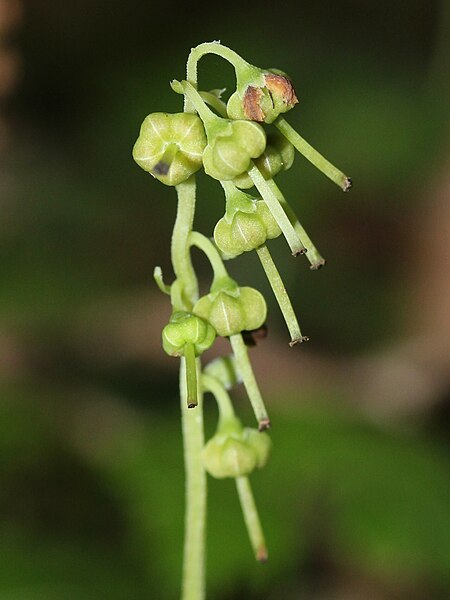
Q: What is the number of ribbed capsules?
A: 8